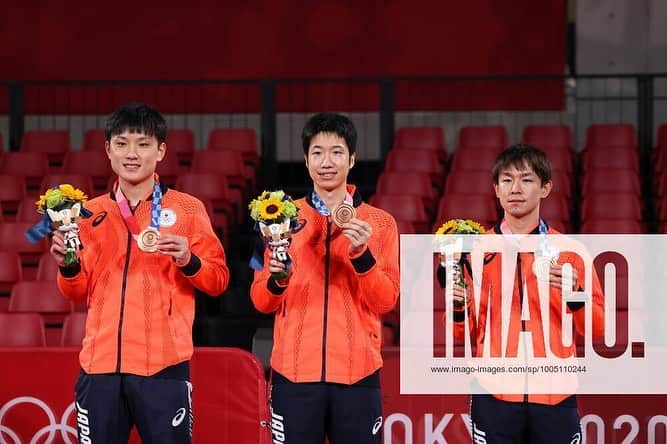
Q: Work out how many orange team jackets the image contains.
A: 3